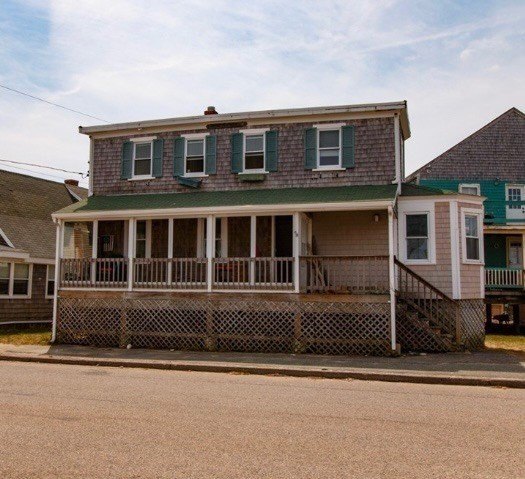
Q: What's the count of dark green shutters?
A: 8